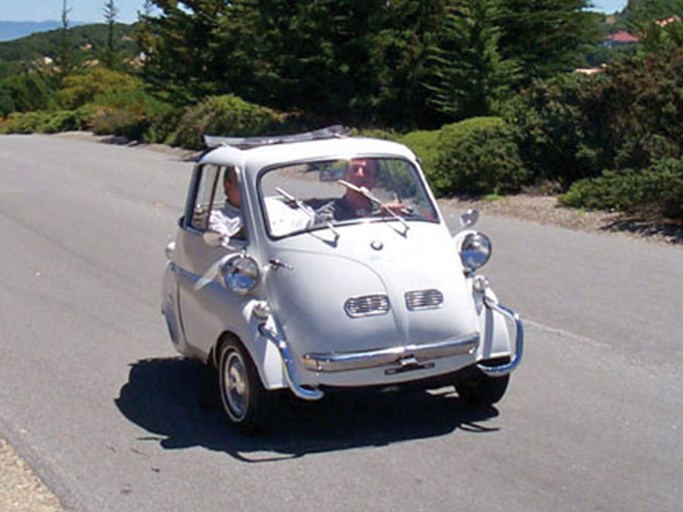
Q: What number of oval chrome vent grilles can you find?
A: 2